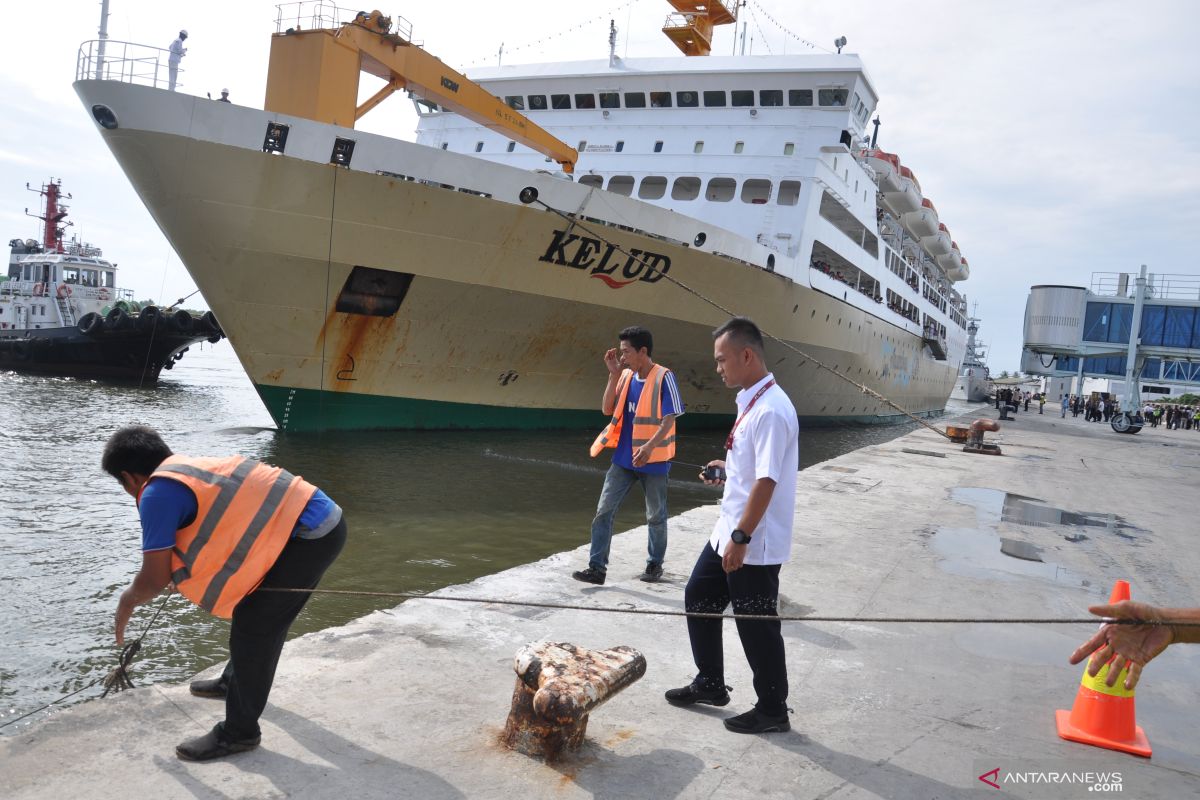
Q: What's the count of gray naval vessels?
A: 1